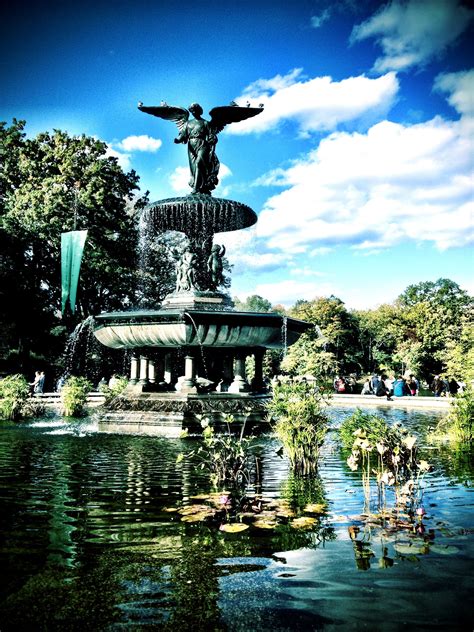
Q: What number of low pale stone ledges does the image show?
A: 1